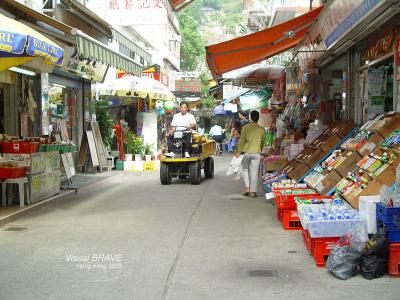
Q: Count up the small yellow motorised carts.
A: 1